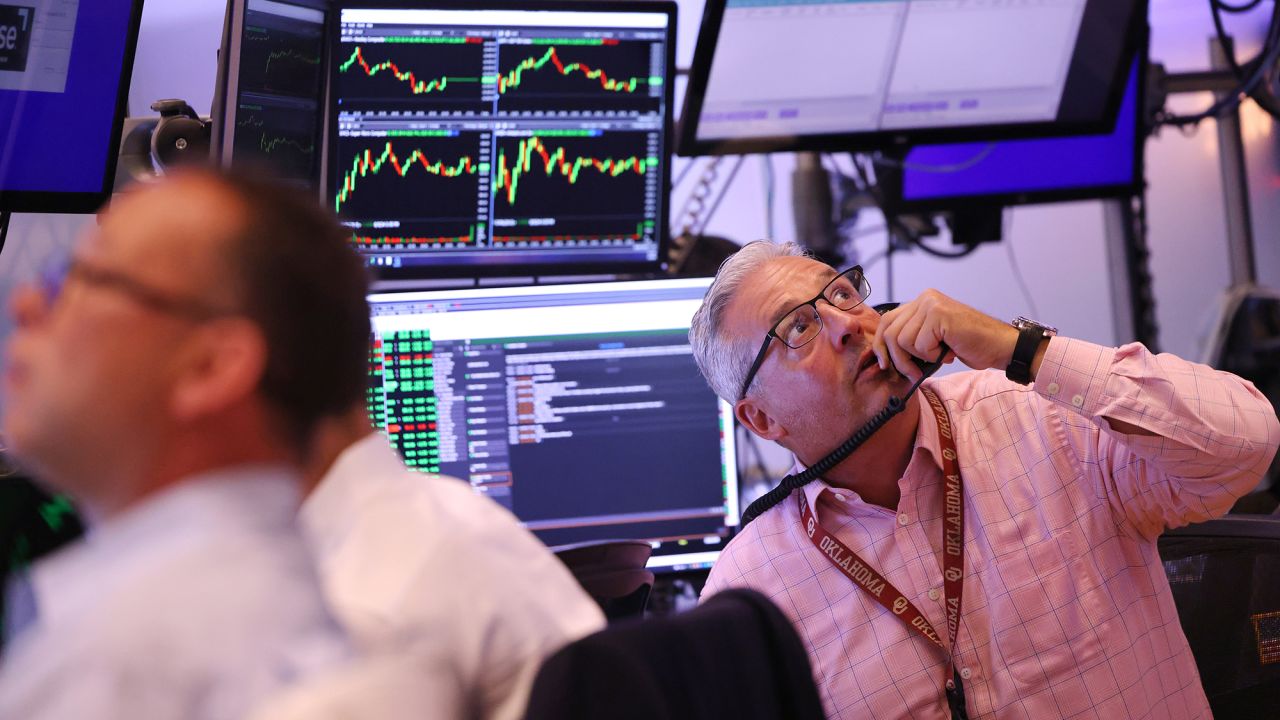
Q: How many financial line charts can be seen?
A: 6